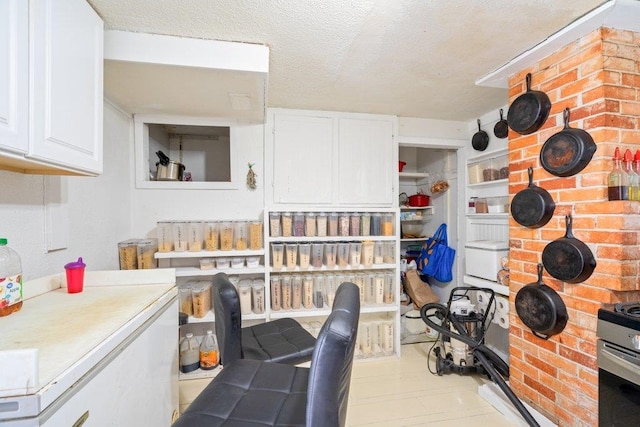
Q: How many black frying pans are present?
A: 7